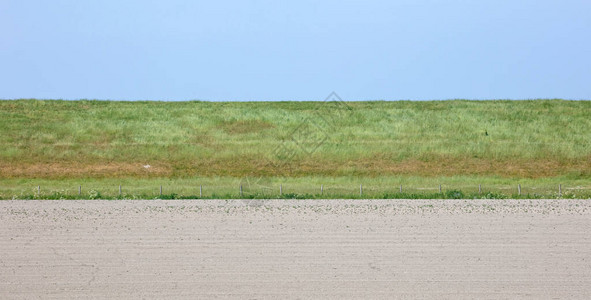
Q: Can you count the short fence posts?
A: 14